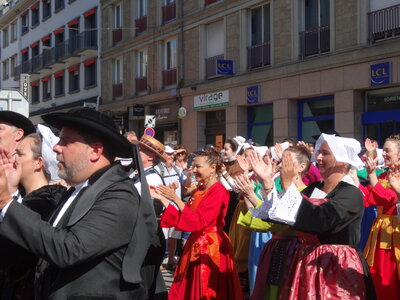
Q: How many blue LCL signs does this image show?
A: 3